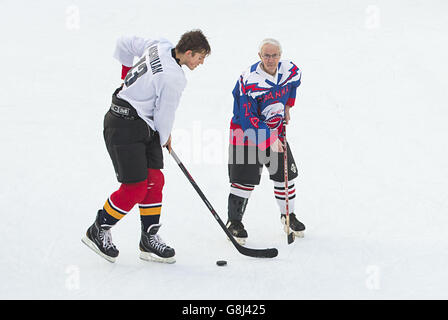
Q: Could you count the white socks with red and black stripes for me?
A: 2